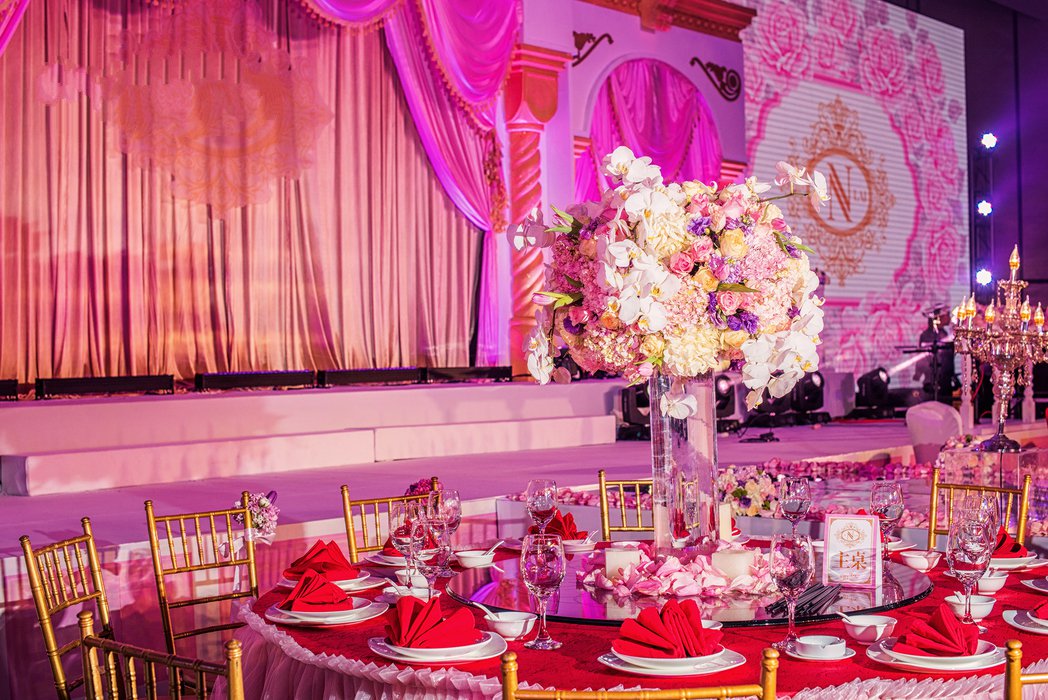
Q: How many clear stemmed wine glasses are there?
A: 11